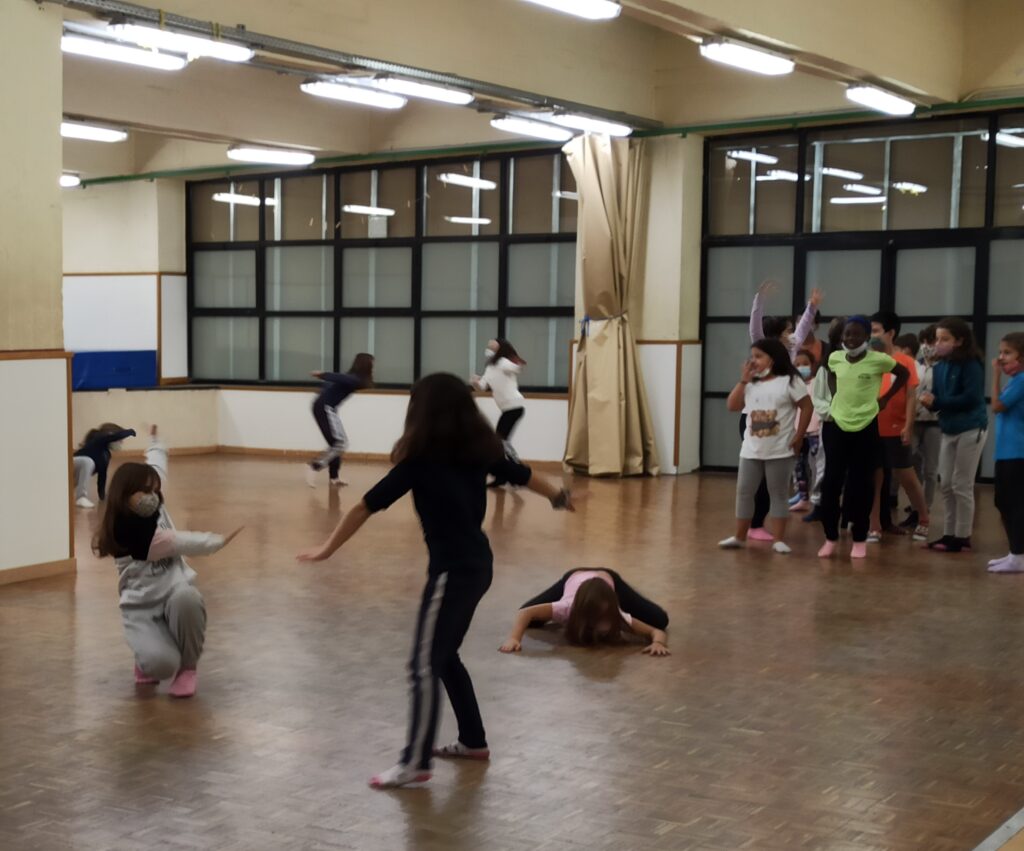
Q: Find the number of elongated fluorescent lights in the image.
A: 12